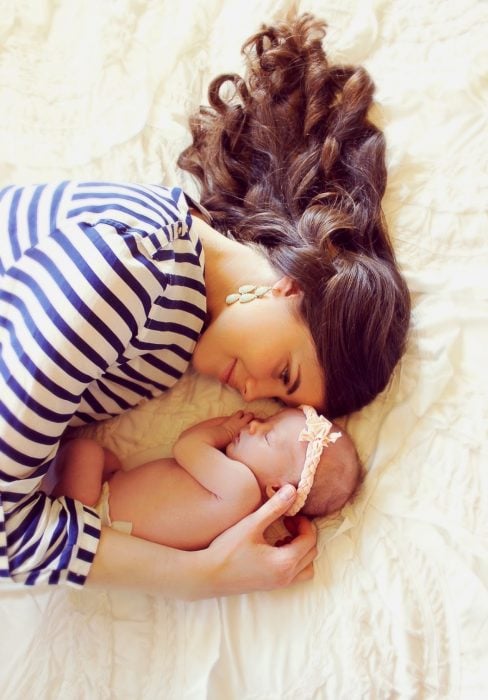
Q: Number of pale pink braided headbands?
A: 1